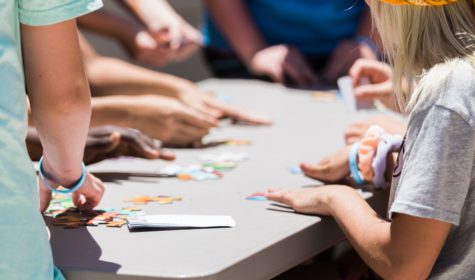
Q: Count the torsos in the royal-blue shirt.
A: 1